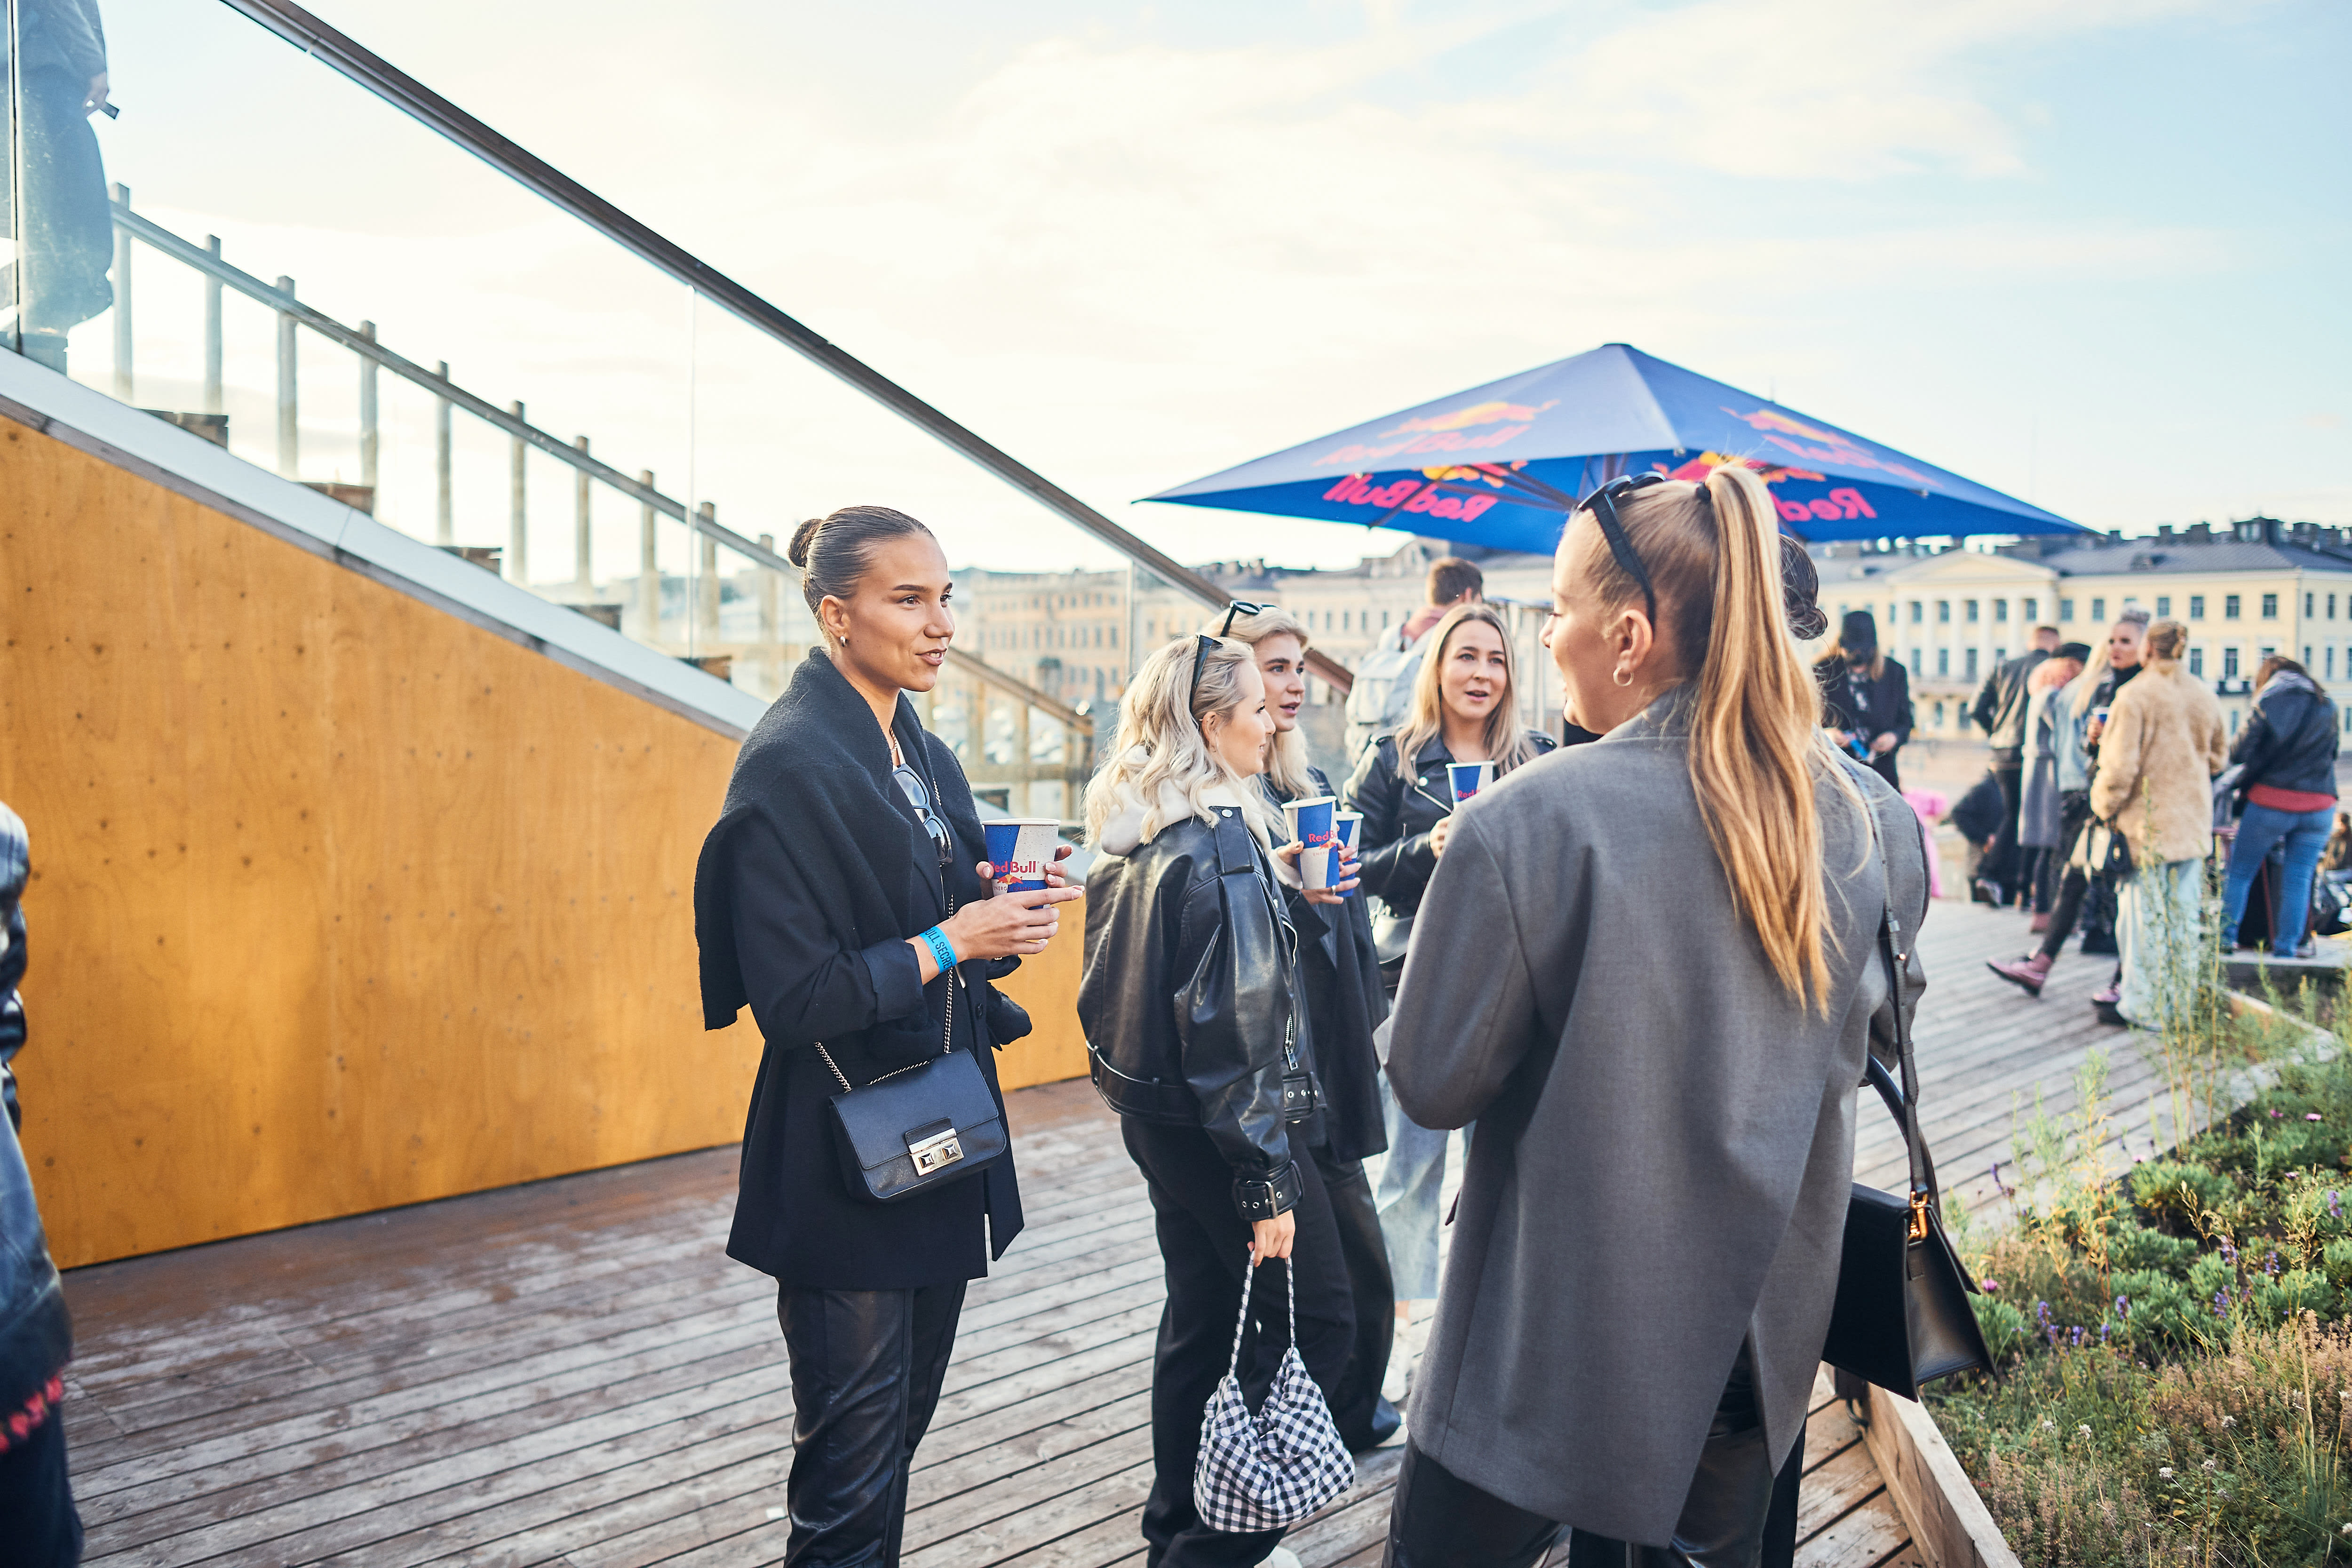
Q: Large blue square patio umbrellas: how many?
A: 1